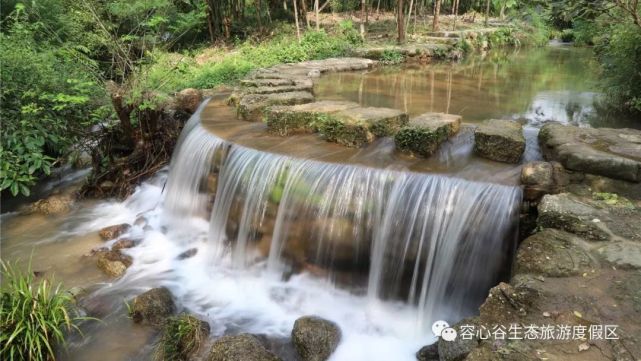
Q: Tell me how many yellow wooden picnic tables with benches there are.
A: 0